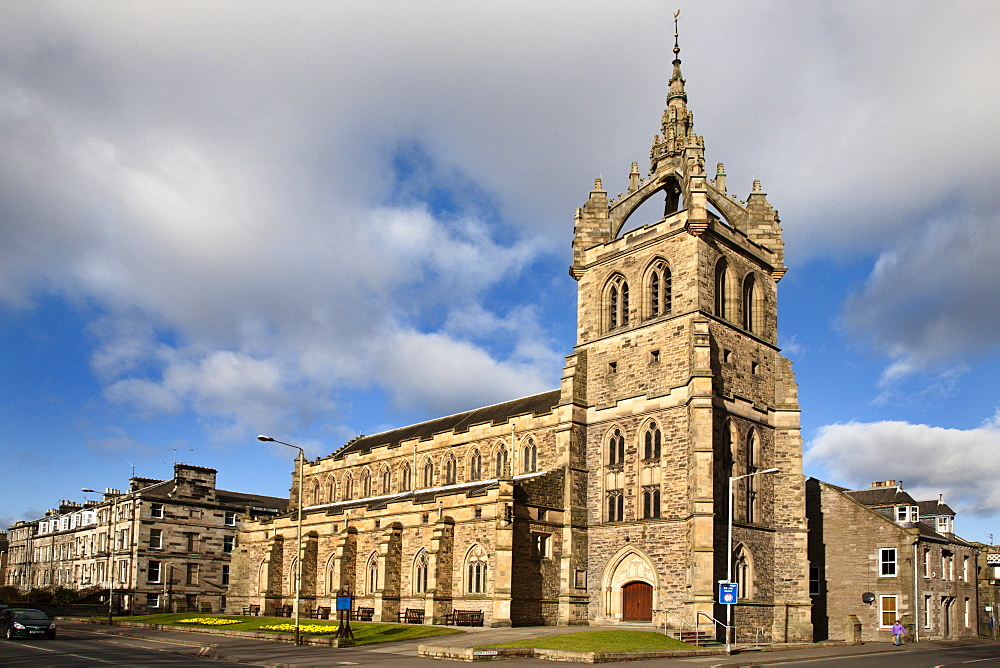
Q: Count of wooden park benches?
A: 6